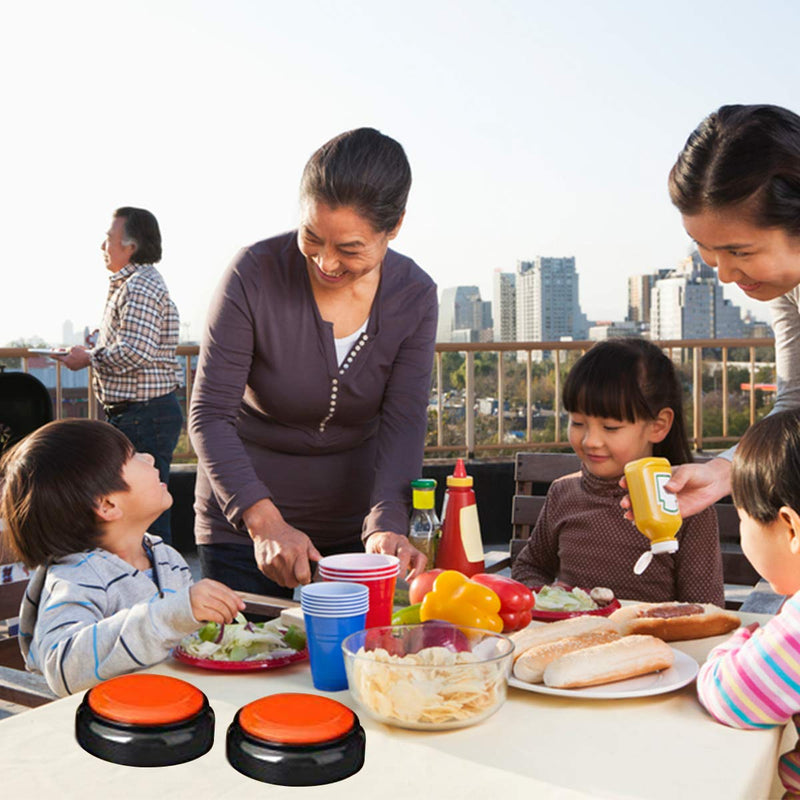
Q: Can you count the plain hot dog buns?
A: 3